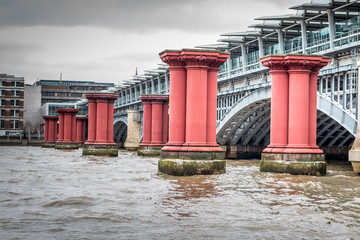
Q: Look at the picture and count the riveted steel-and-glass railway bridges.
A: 1